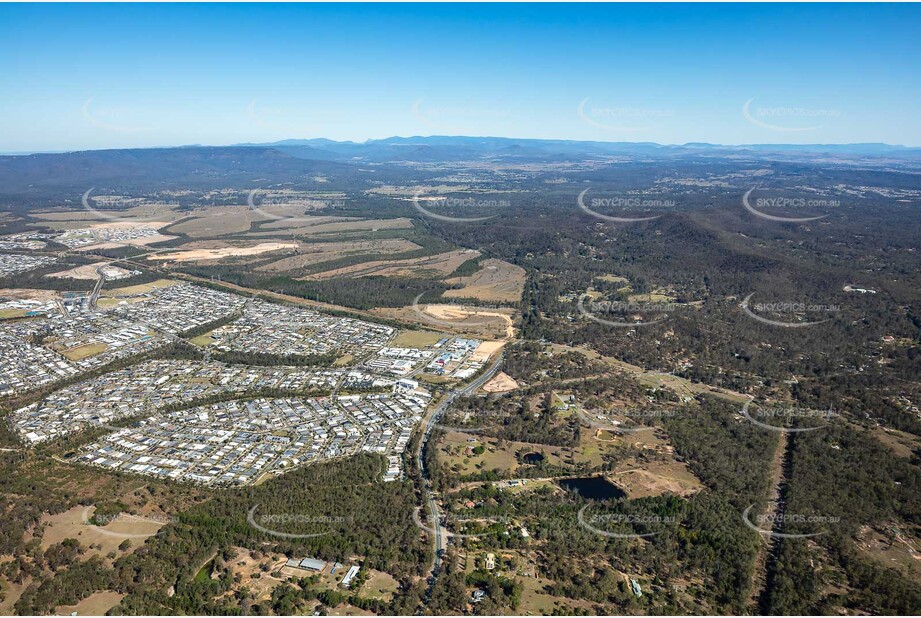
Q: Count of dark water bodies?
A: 2